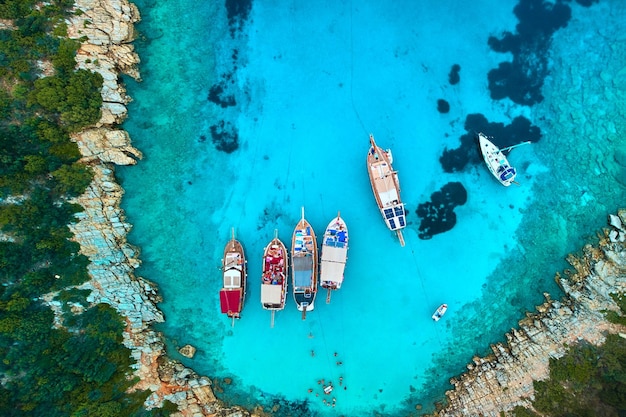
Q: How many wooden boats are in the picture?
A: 5